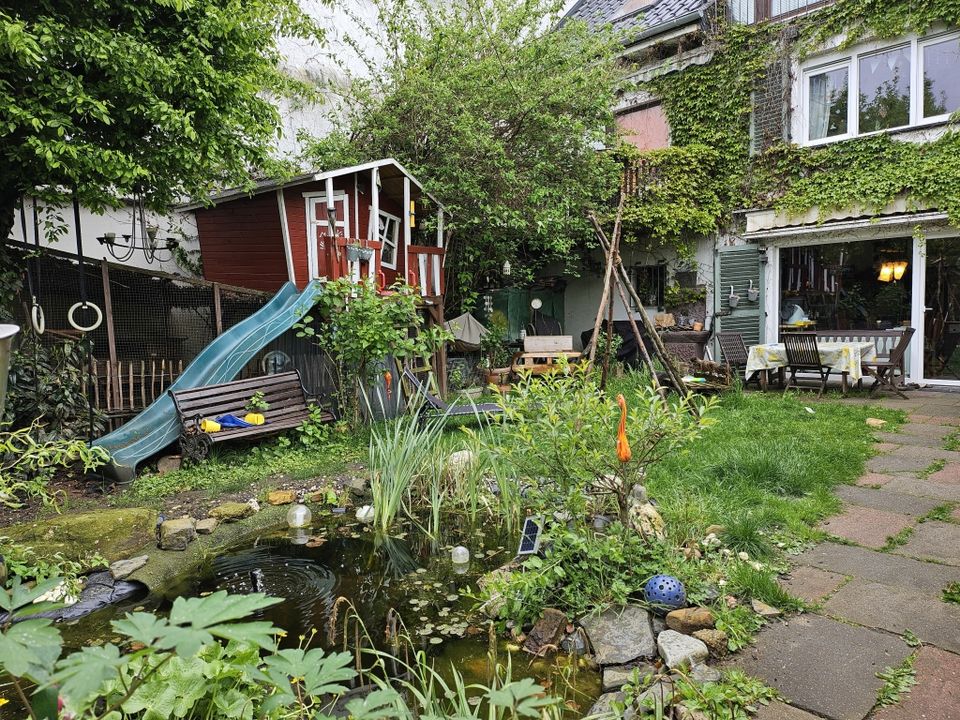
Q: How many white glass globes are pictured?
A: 2